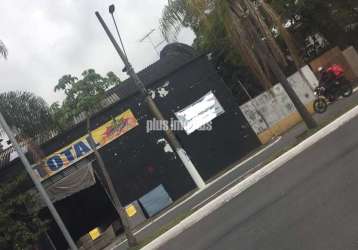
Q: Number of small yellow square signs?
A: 2